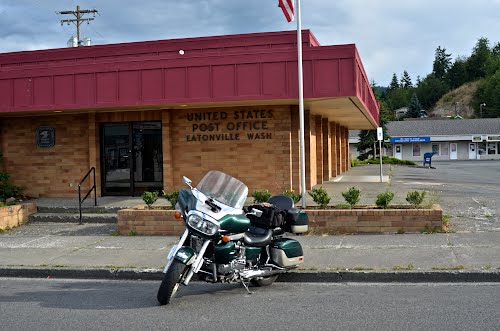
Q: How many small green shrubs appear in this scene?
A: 8